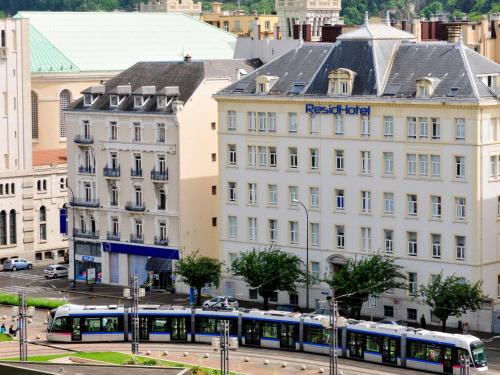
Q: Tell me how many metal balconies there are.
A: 11